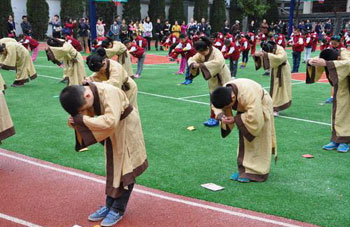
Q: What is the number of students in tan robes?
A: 10